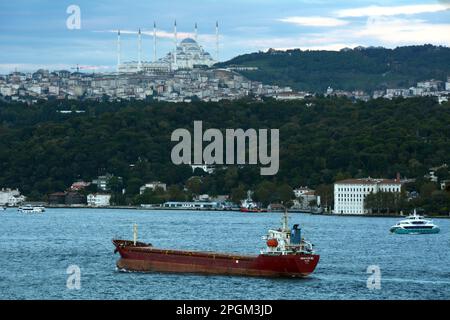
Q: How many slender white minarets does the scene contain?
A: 6